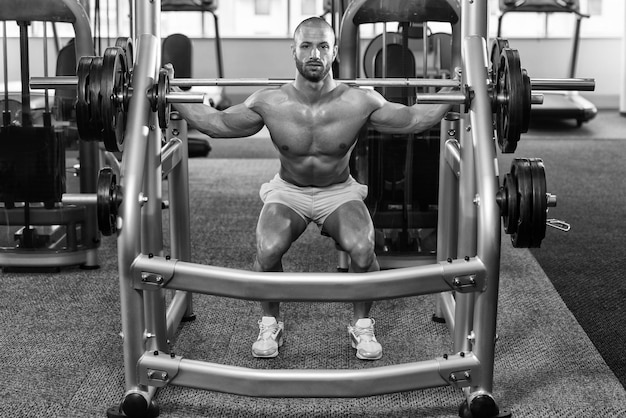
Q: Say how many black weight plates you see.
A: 12